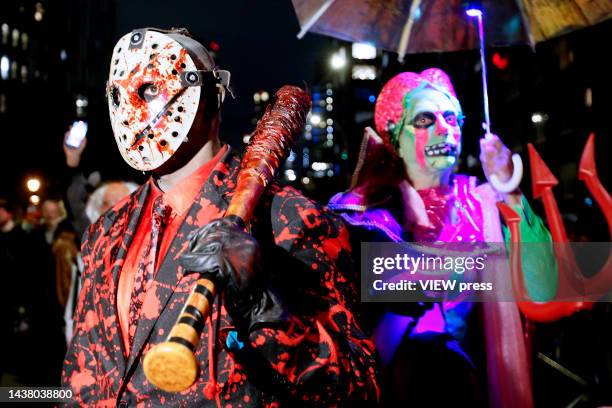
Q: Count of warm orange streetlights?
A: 2